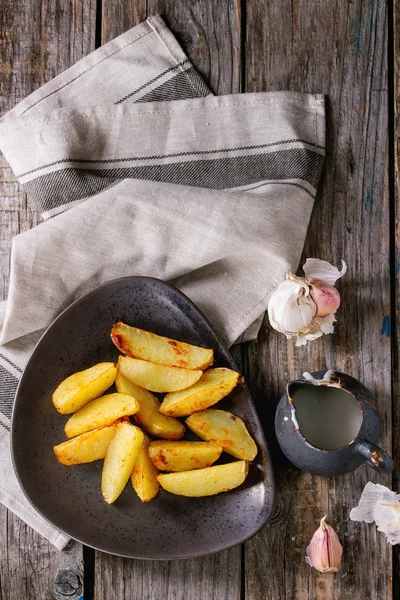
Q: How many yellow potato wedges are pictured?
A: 12